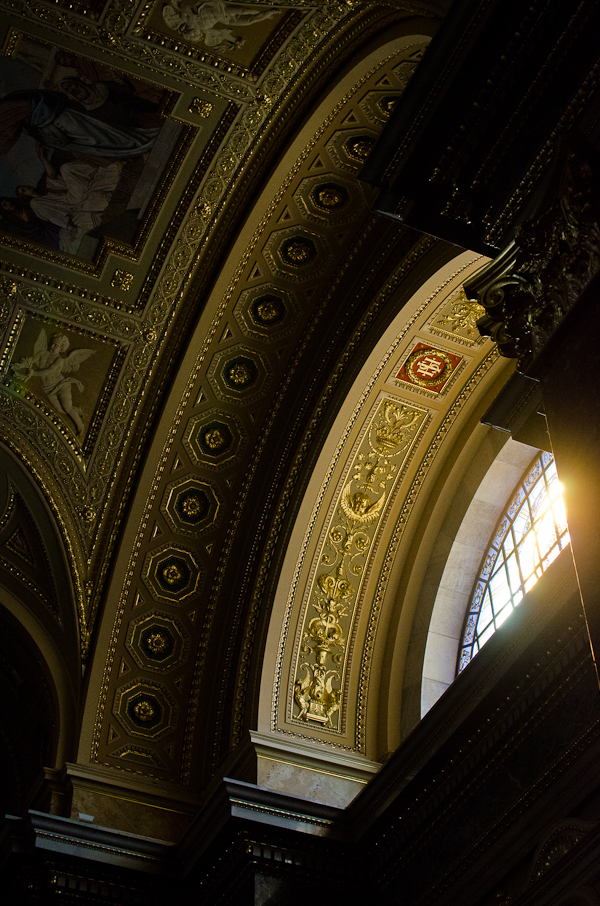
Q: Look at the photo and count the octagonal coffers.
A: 12